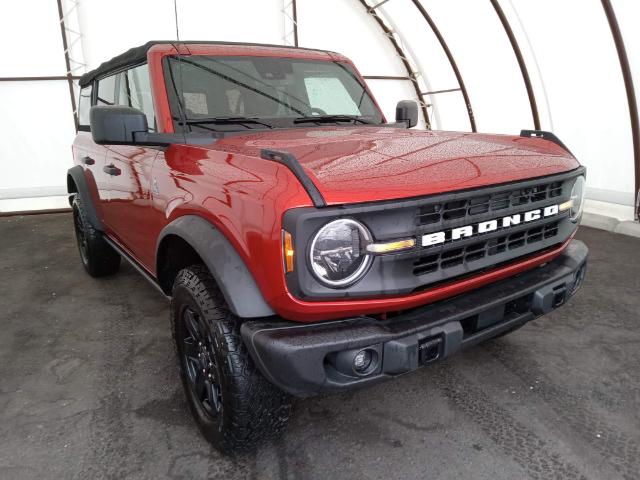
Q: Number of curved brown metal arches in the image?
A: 4